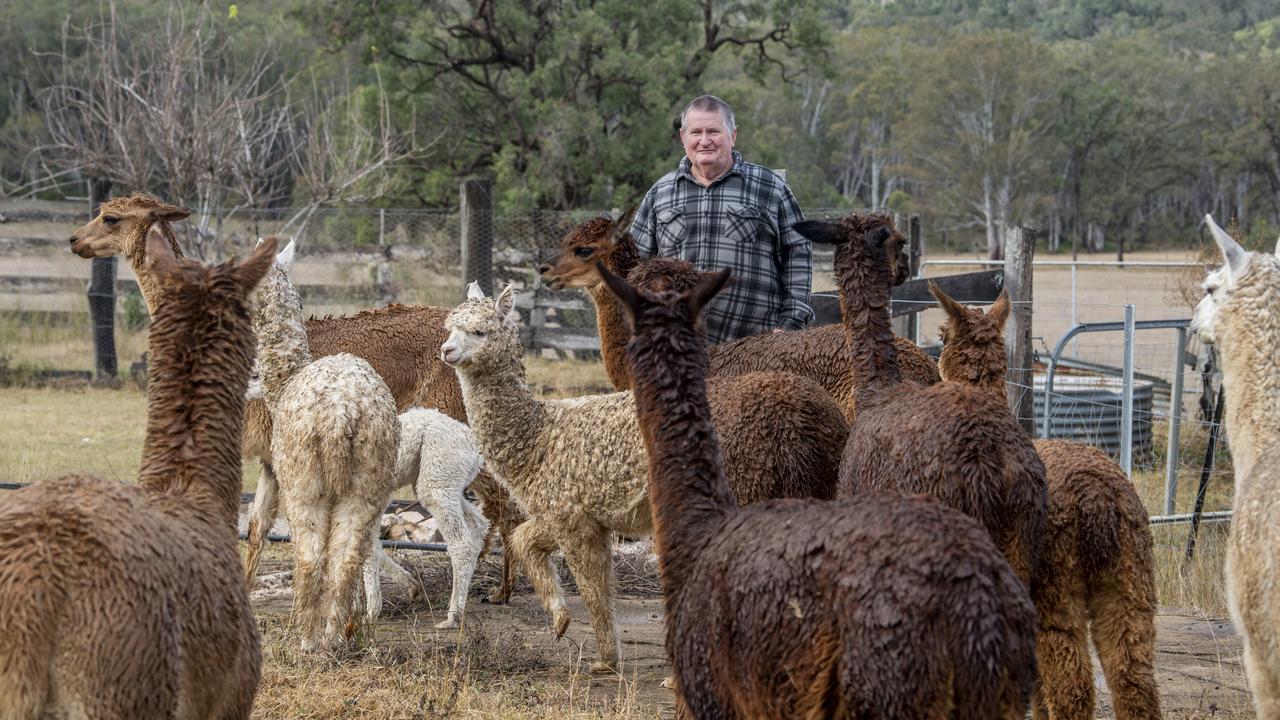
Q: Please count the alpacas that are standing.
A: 11